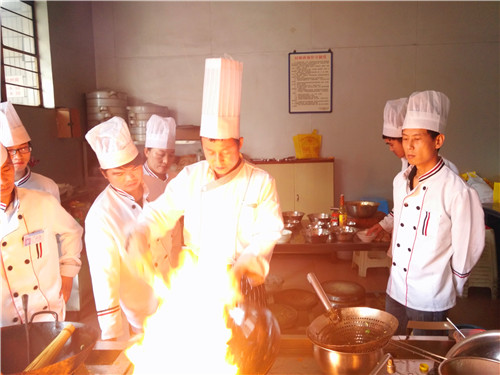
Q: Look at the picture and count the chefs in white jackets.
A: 7